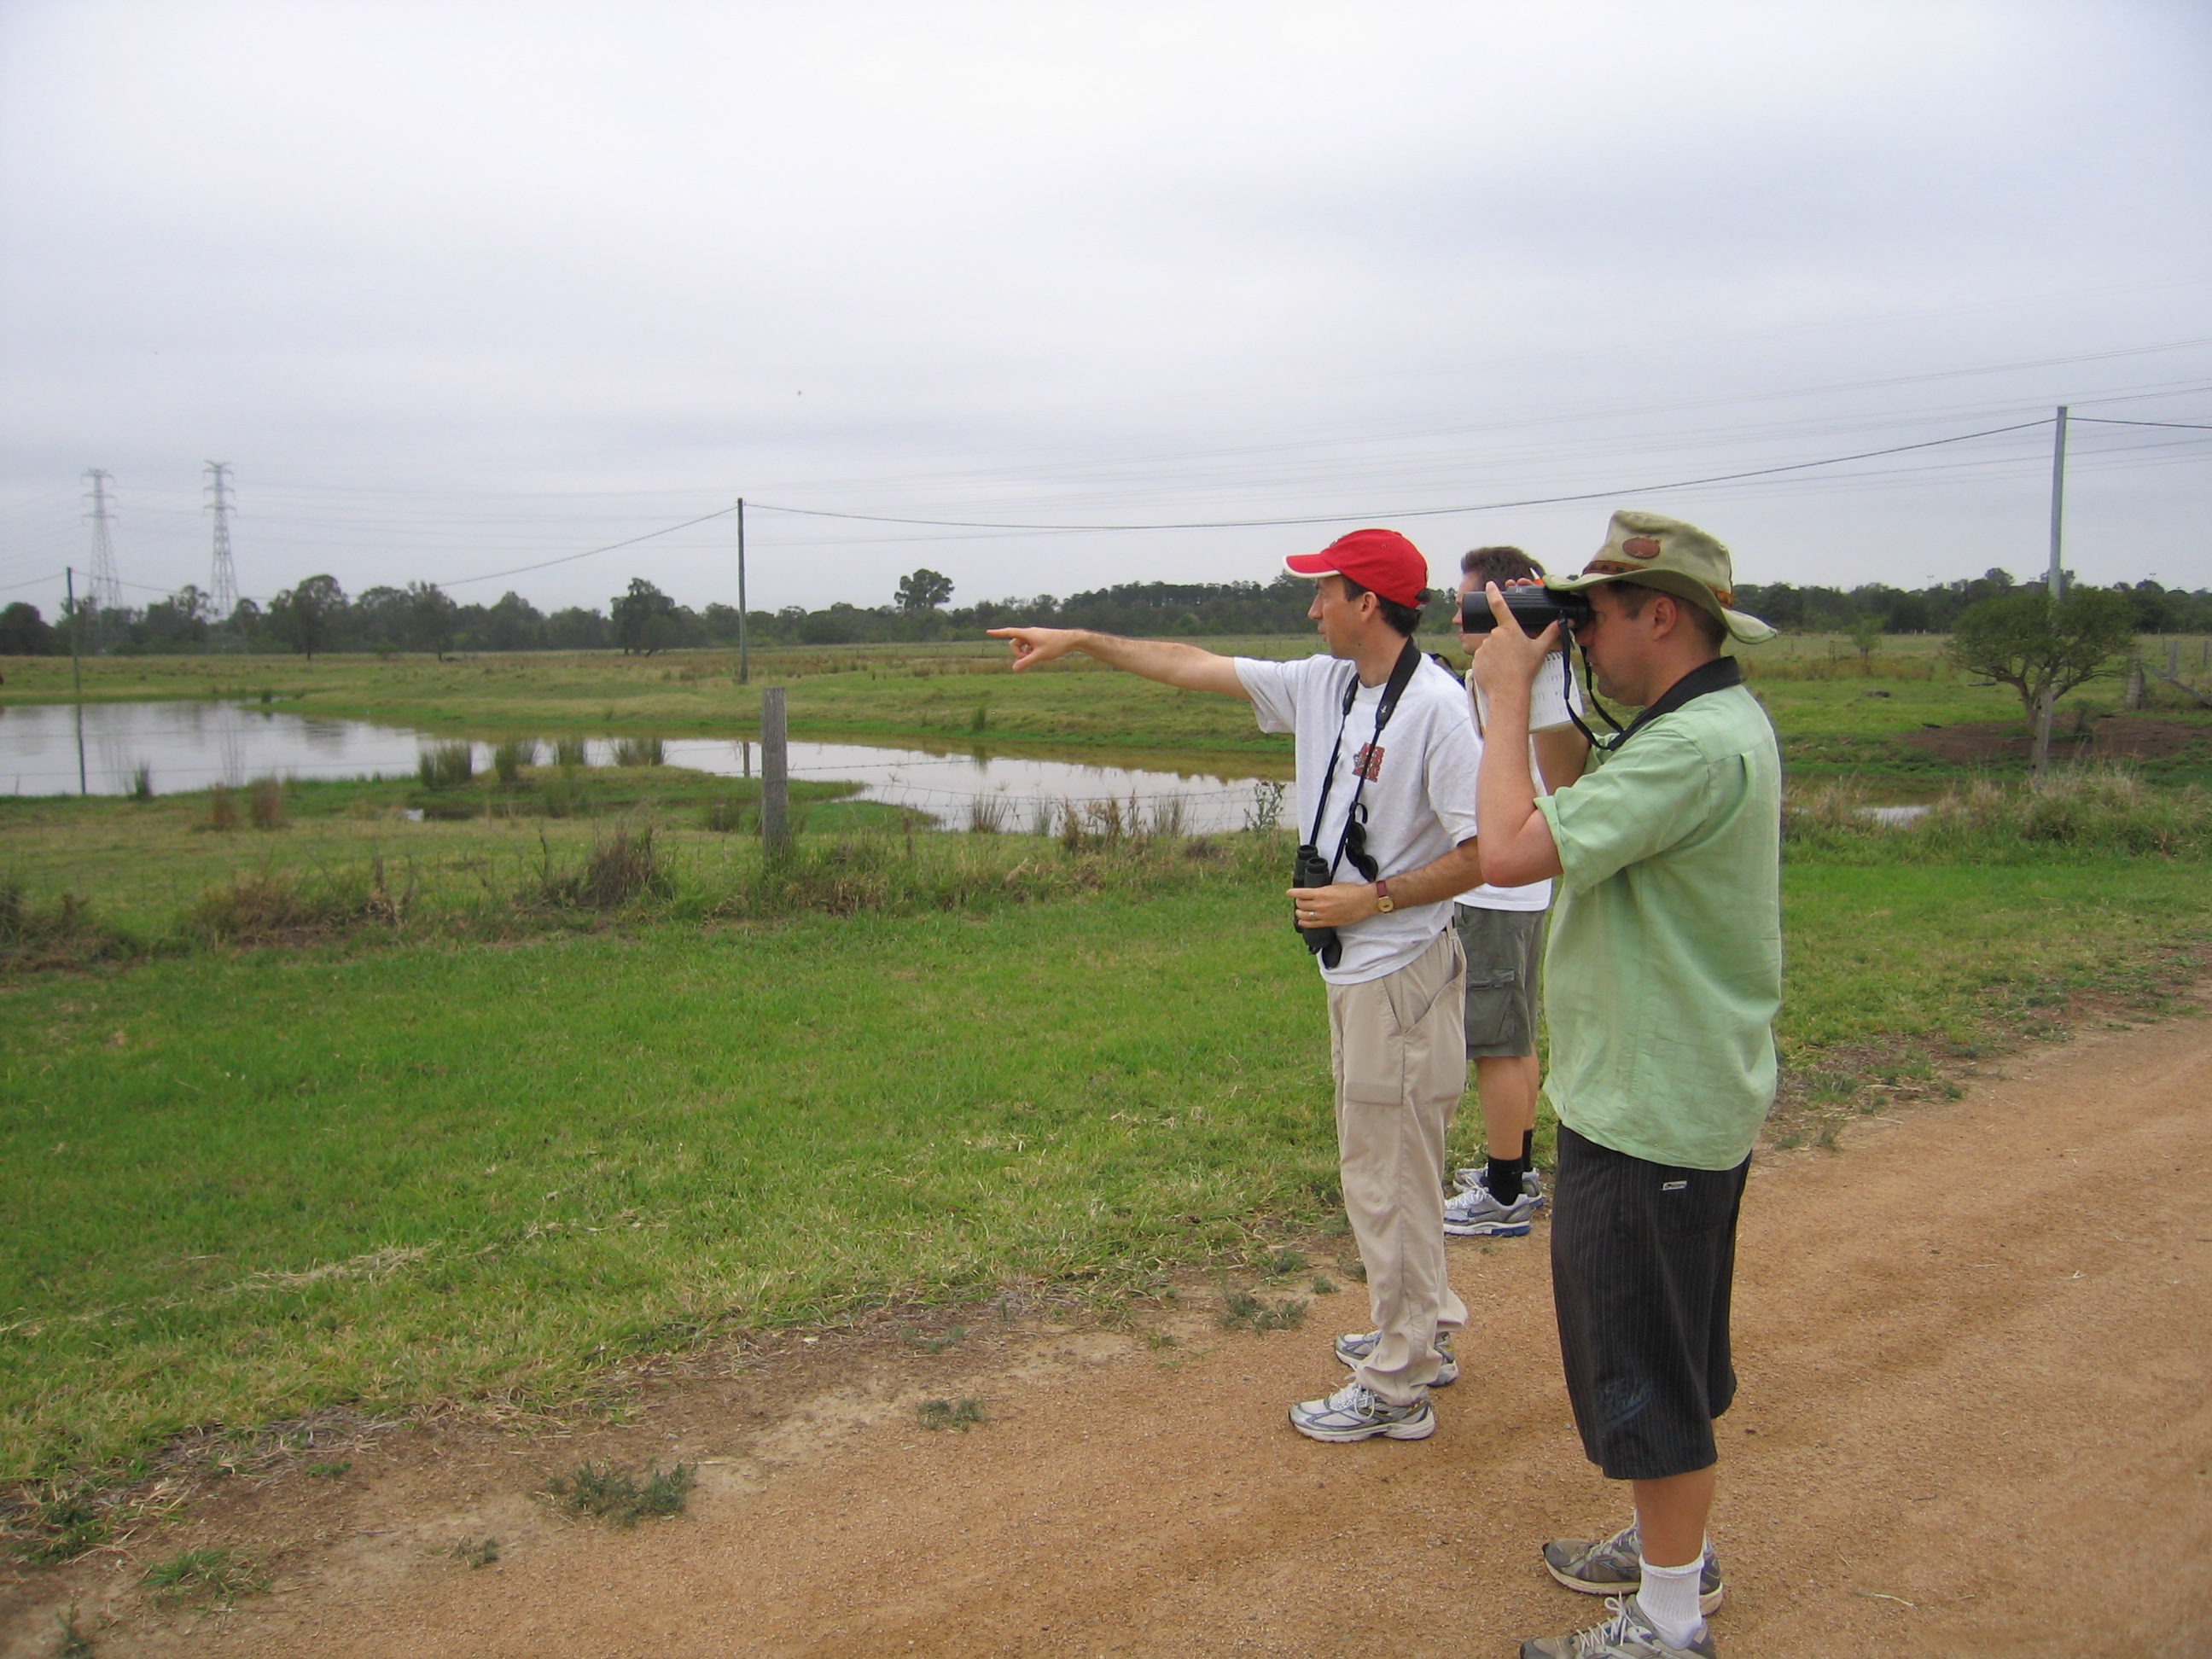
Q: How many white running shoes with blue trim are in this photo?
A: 2